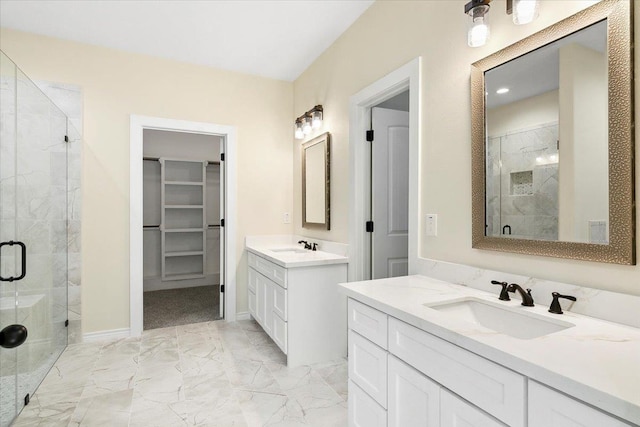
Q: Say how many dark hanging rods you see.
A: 4